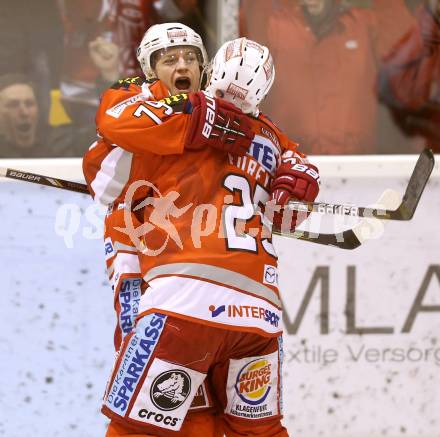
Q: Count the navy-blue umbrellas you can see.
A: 0